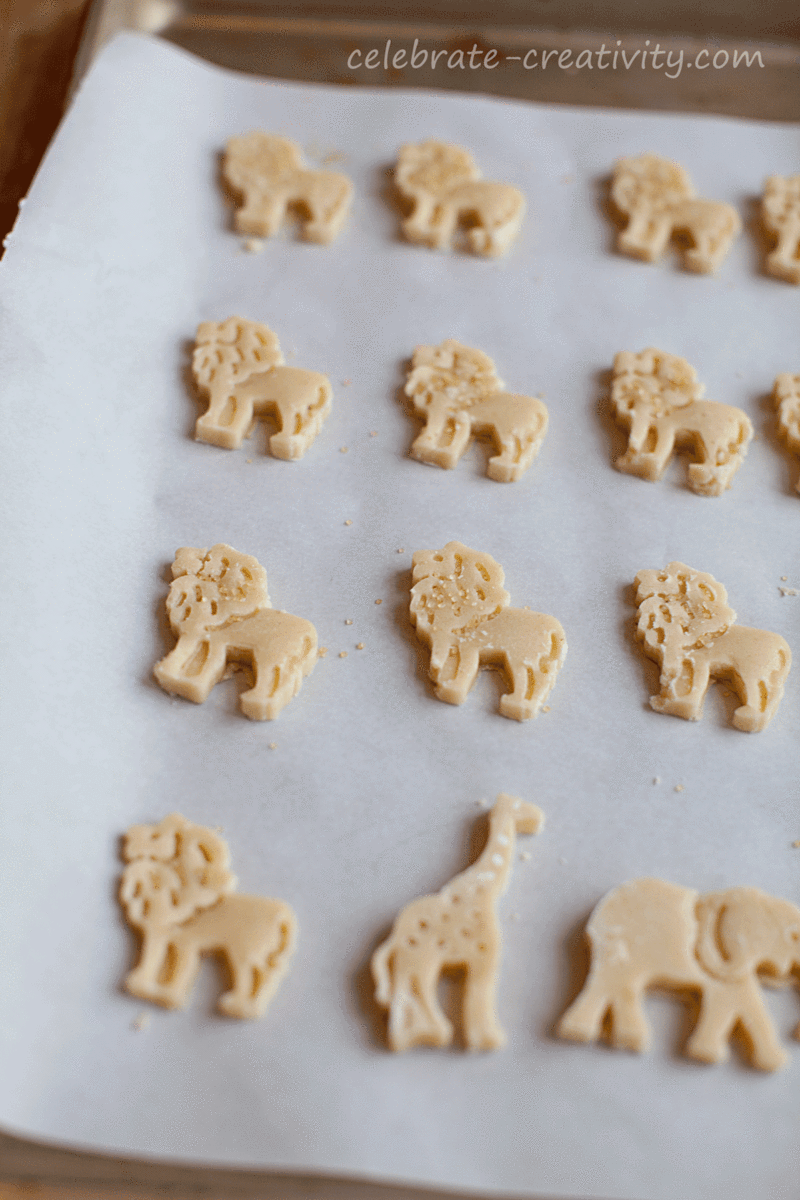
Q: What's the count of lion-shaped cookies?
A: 12